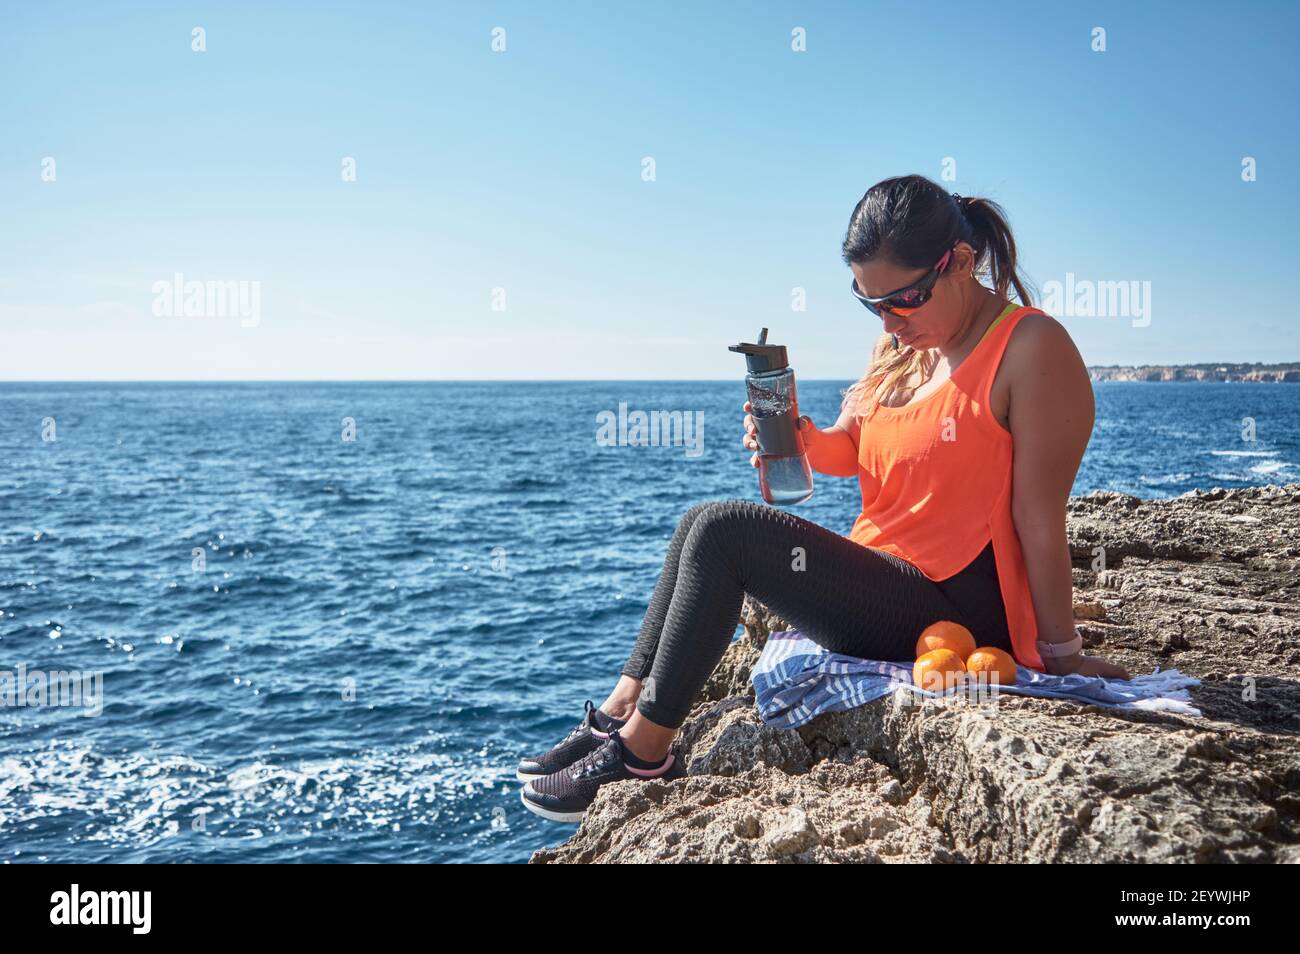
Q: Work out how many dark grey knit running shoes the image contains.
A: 2